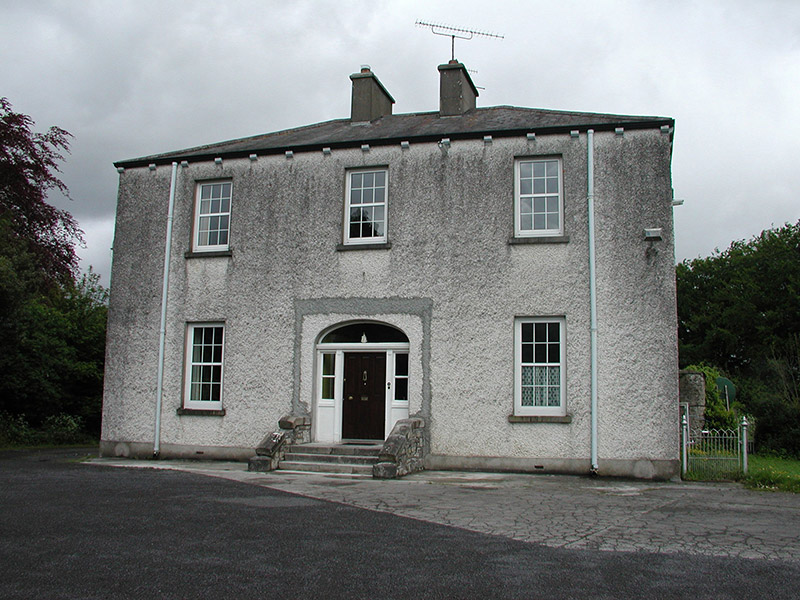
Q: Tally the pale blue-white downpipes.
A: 2